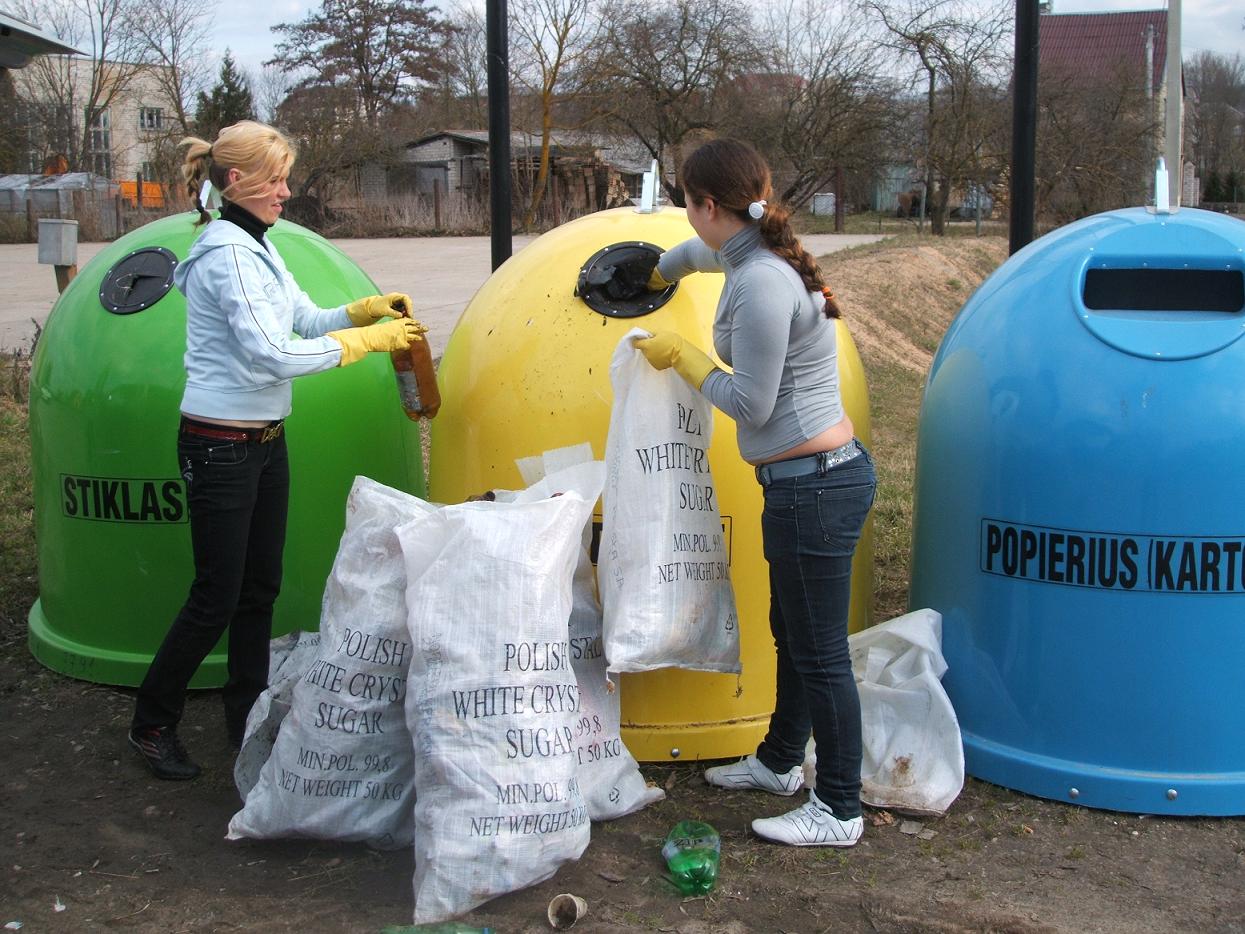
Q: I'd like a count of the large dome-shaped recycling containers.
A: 3